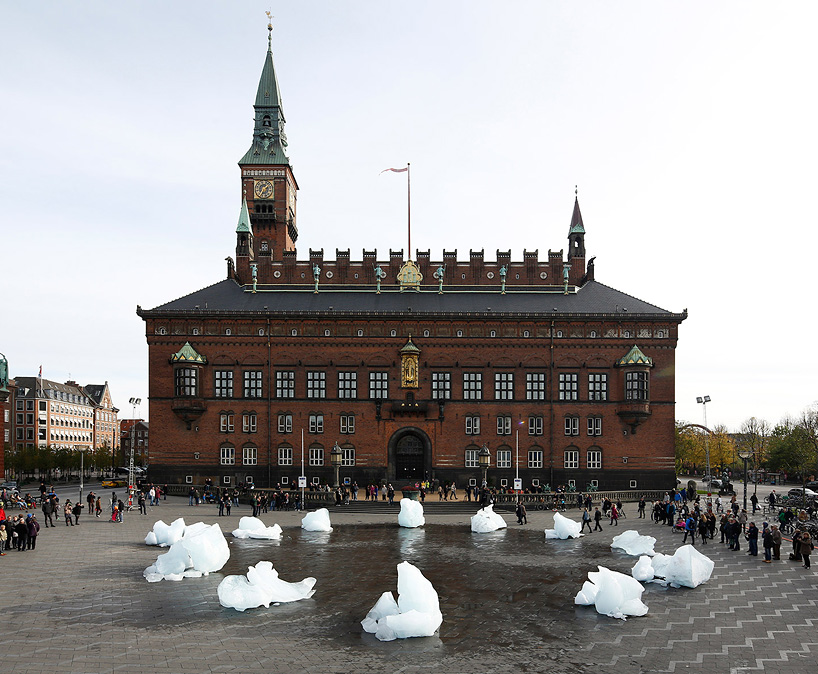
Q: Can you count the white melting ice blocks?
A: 12